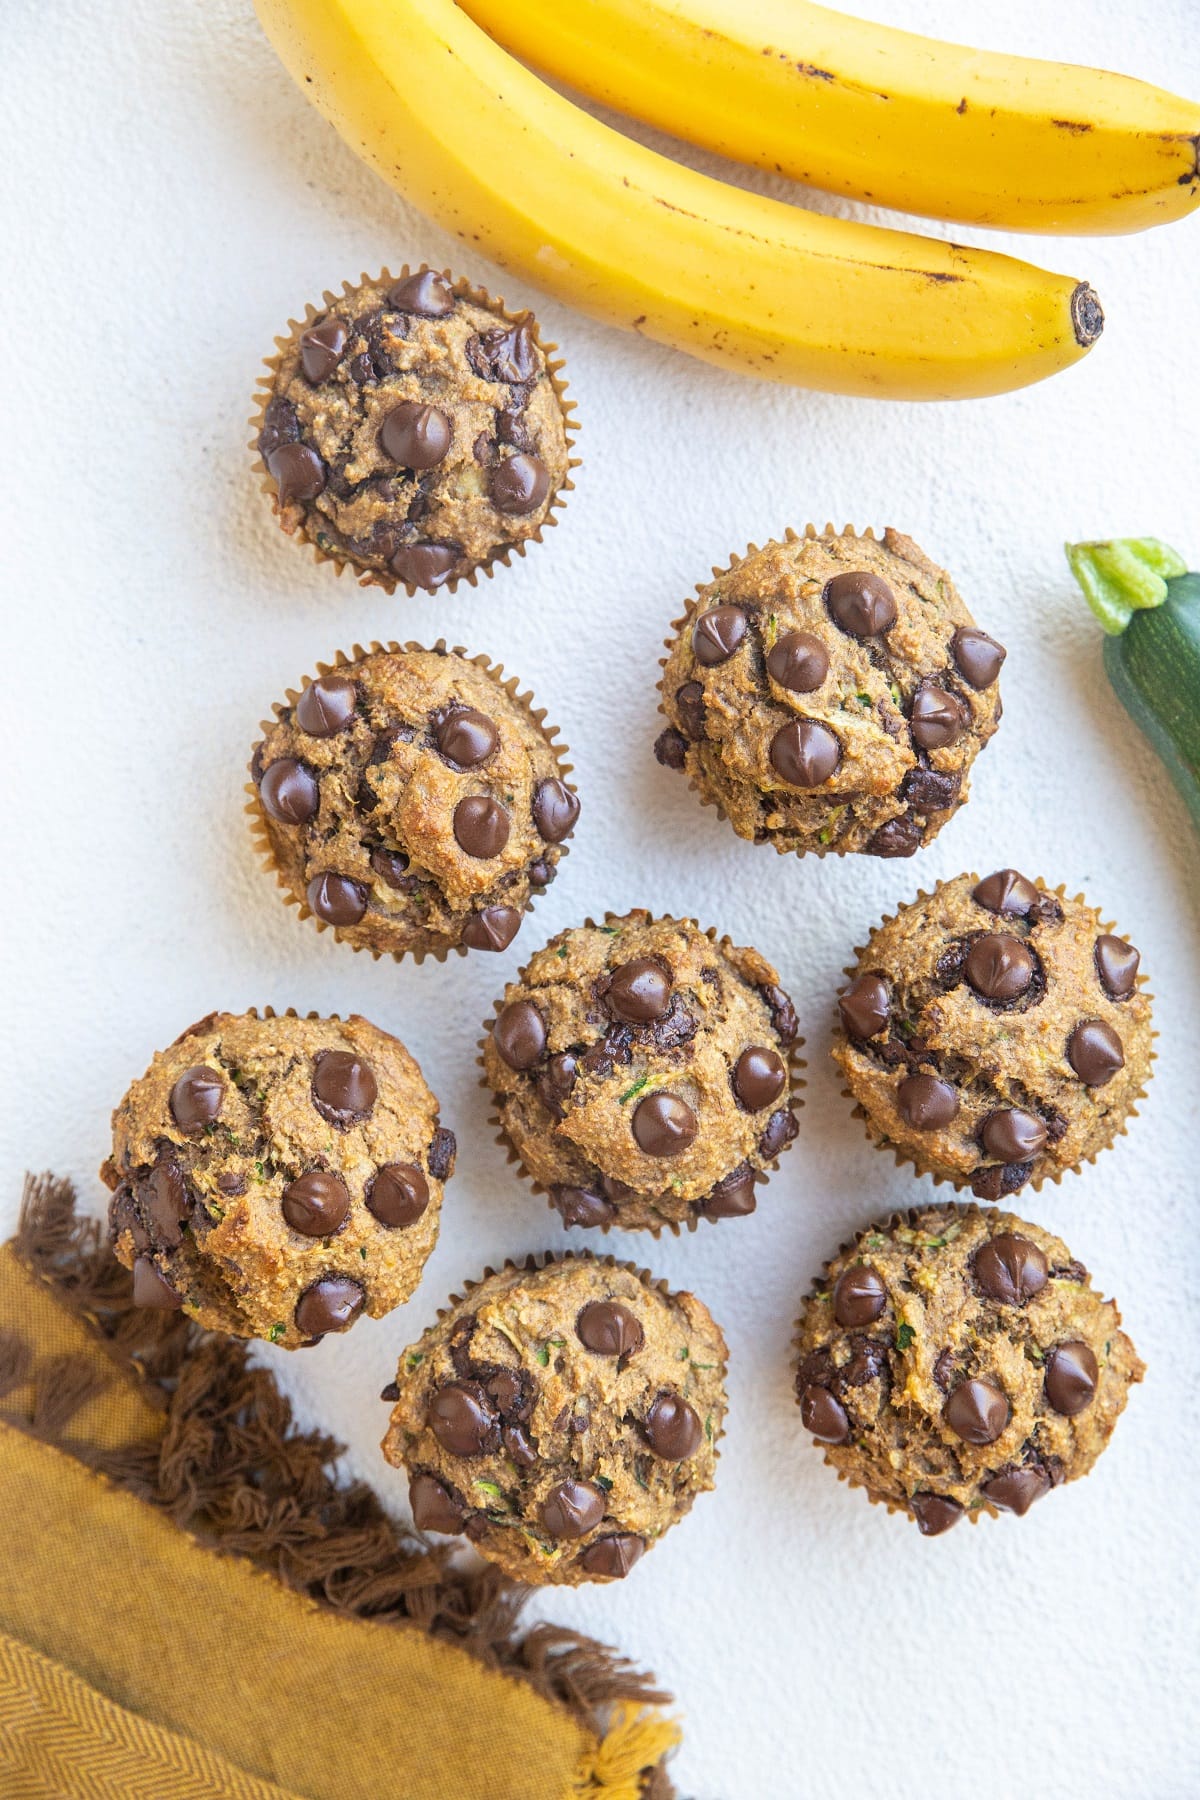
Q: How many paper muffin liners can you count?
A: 8